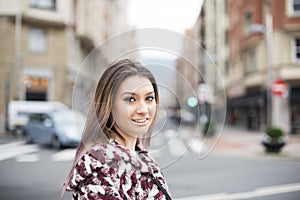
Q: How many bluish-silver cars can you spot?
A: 1